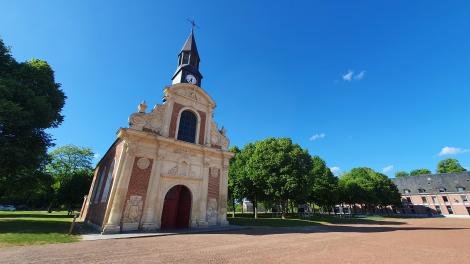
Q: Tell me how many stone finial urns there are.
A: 2